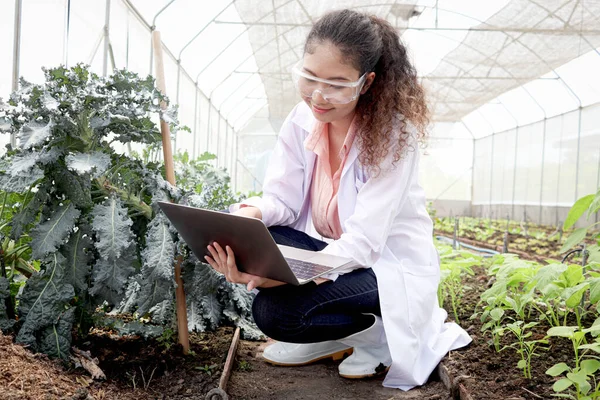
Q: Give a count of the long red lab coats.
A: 0